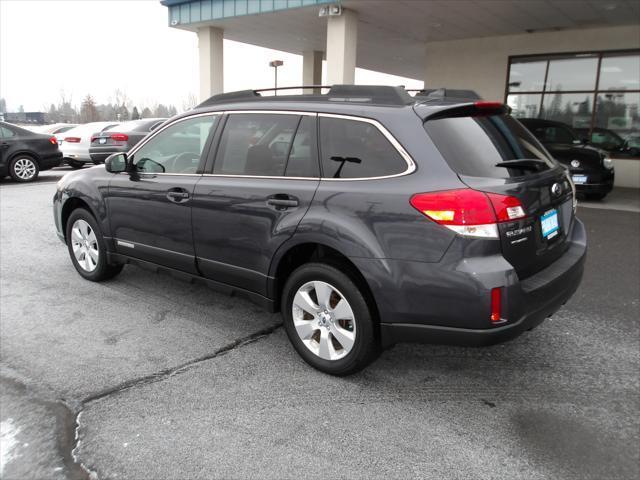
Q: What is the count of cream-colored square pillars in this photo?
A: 3